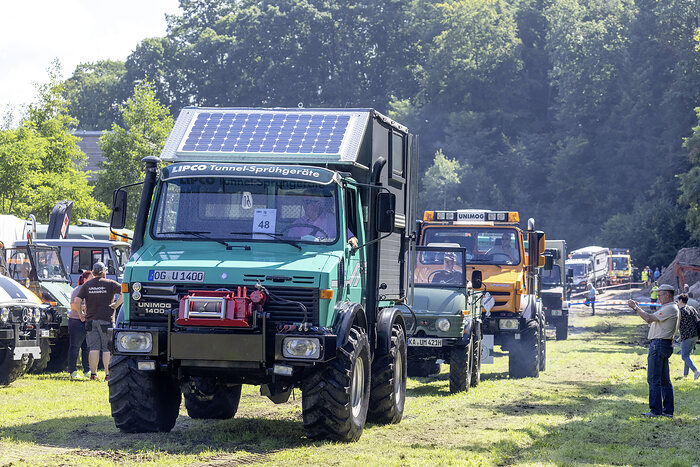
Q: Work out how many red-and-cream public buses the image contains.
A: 0